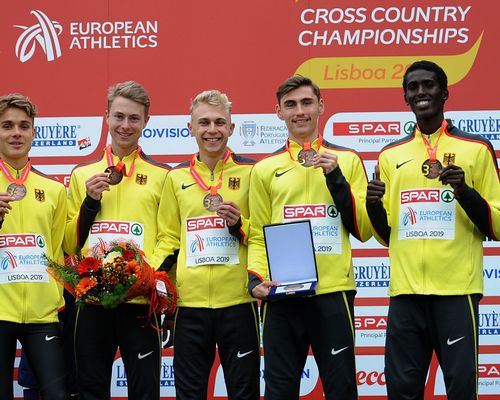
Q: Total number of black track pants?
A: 5